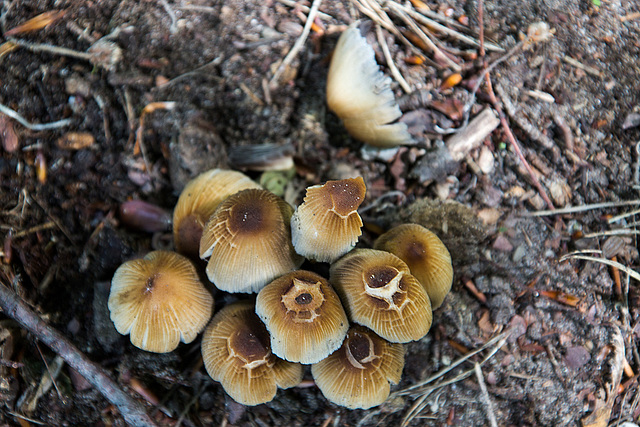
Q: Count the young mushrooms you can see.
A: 9